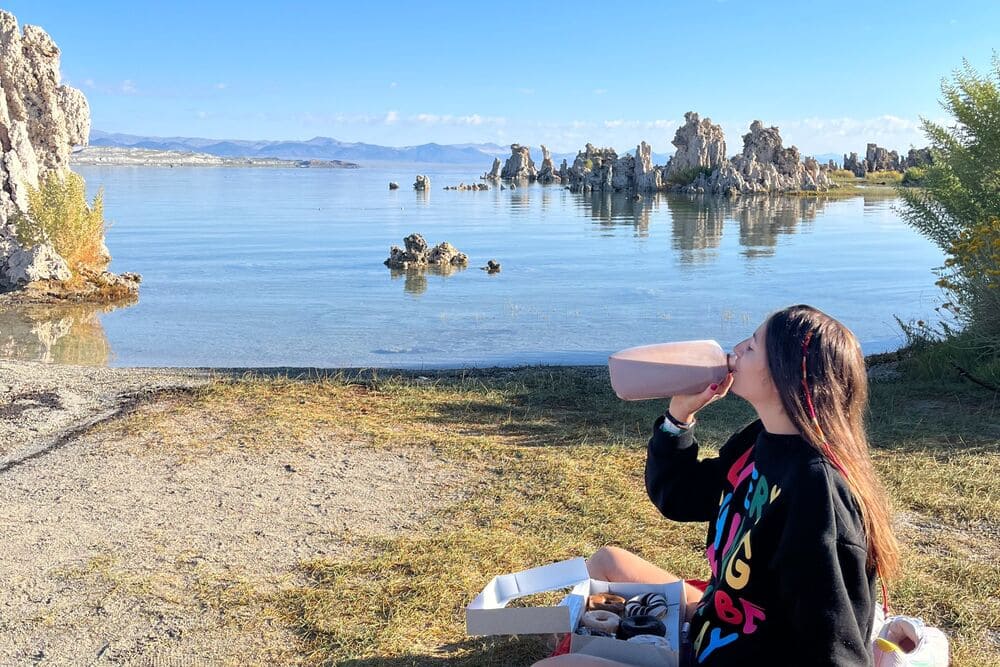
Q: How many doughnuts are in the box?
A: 6